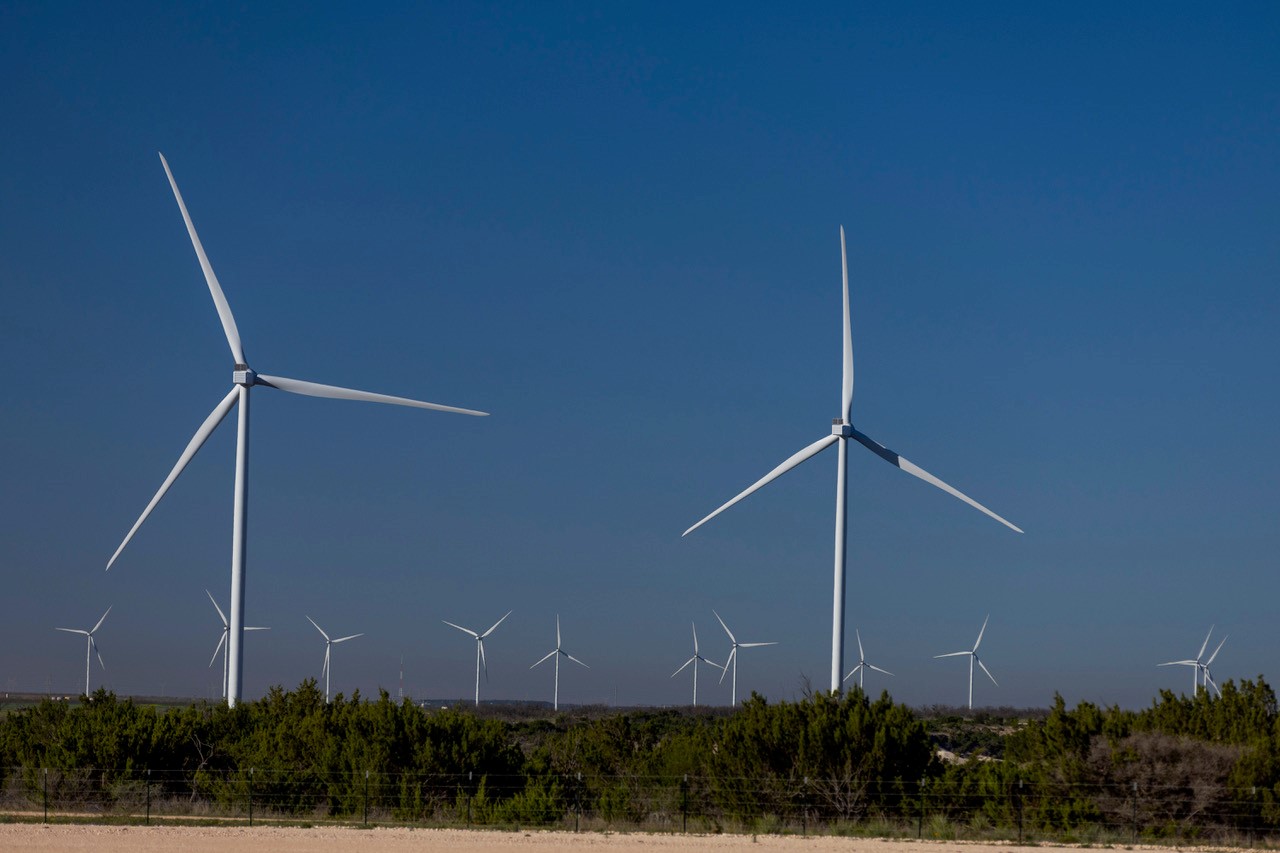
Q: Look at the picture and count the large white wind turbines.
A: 2